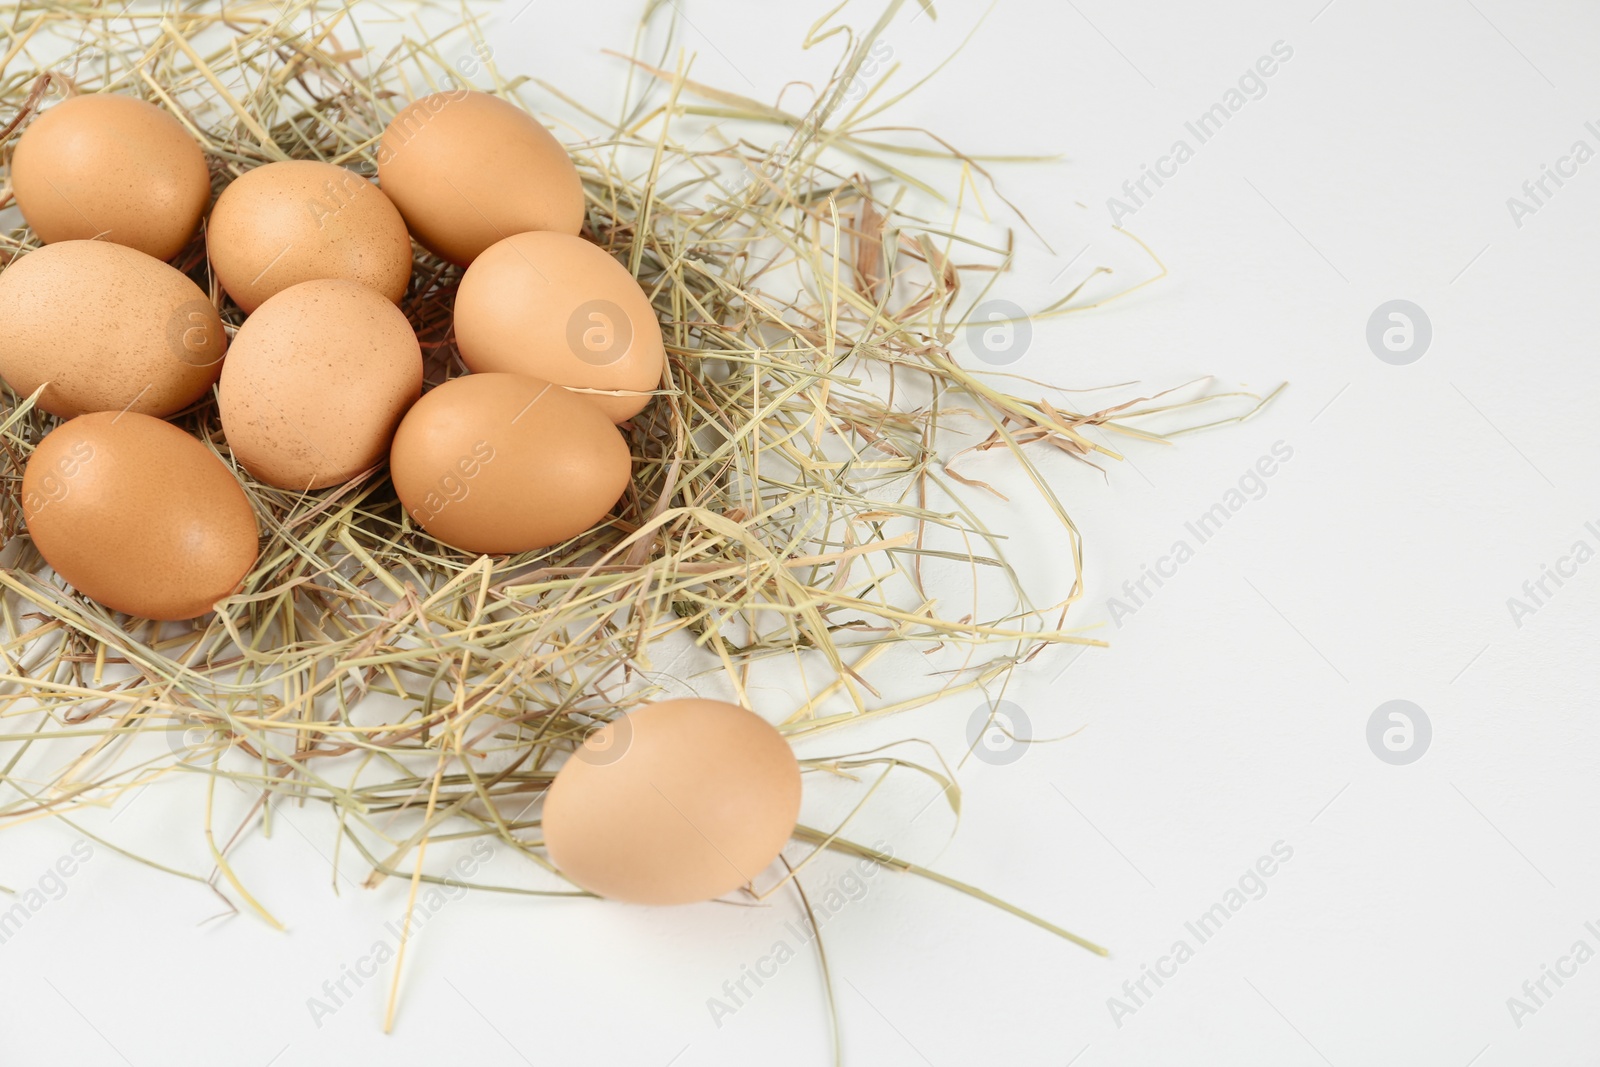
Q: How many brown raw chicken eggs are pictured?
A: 9